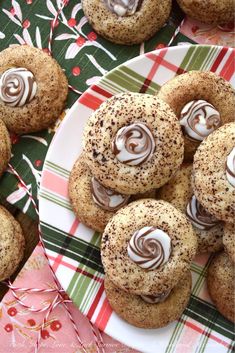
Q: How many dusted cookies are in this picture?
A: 14